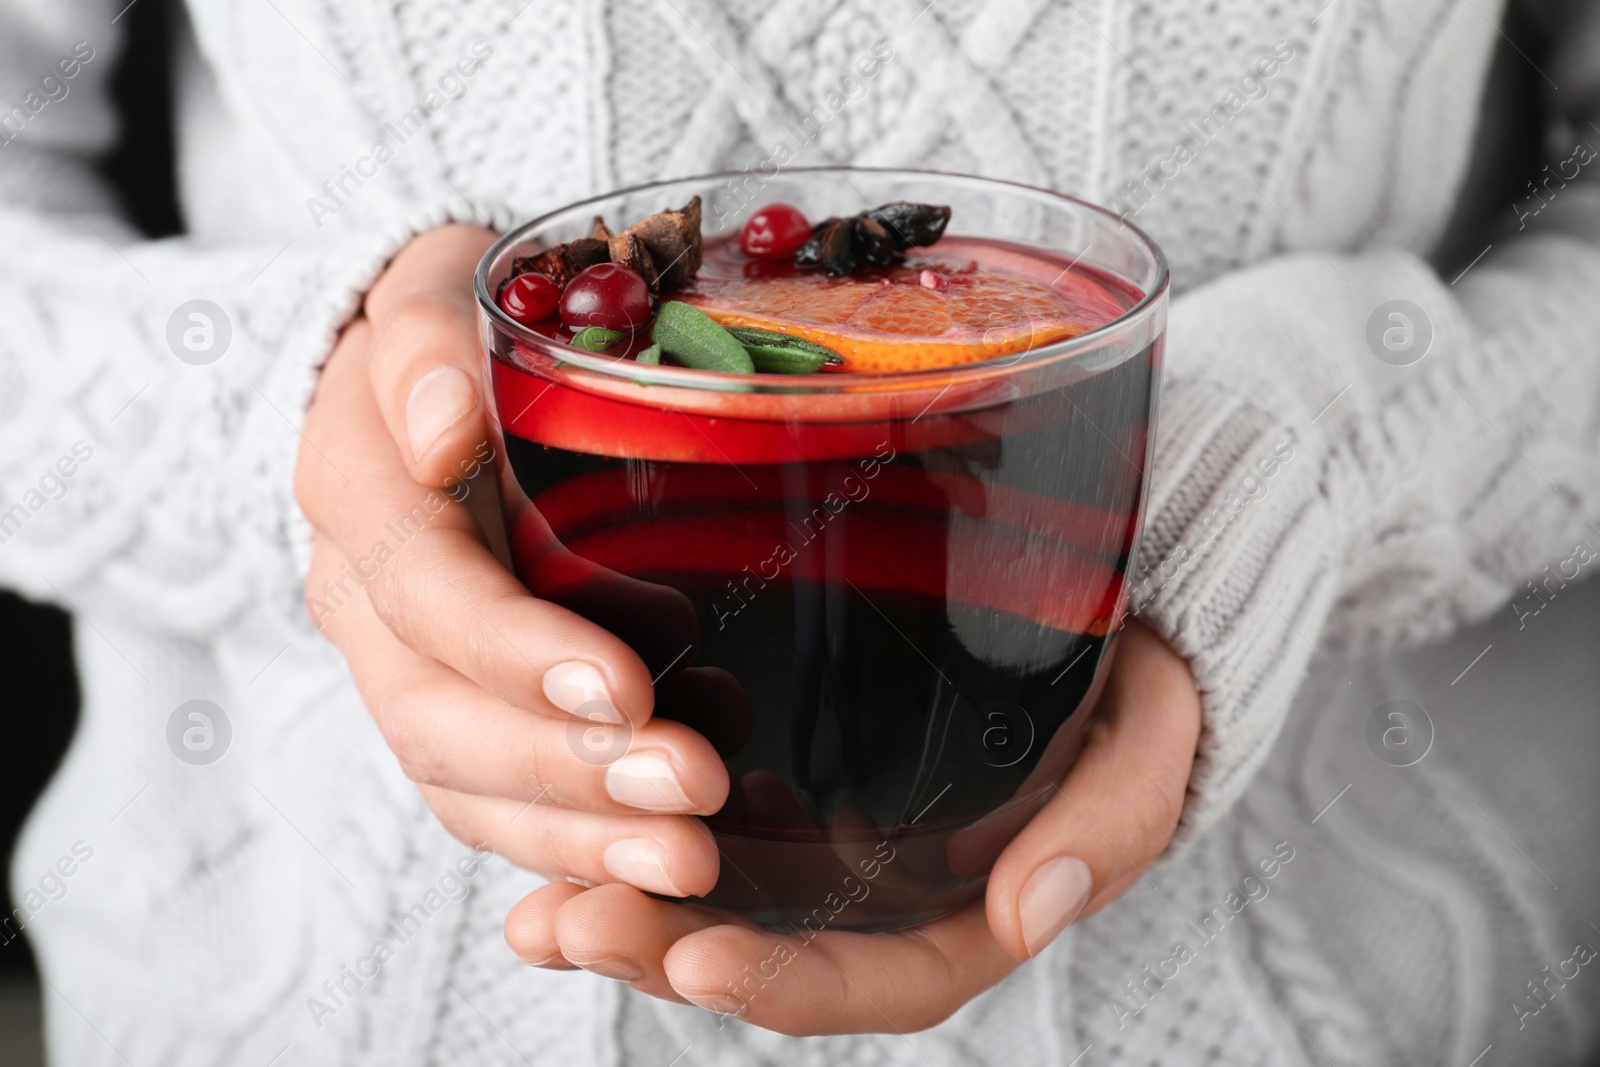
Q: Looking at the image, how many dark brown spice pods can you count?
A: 2